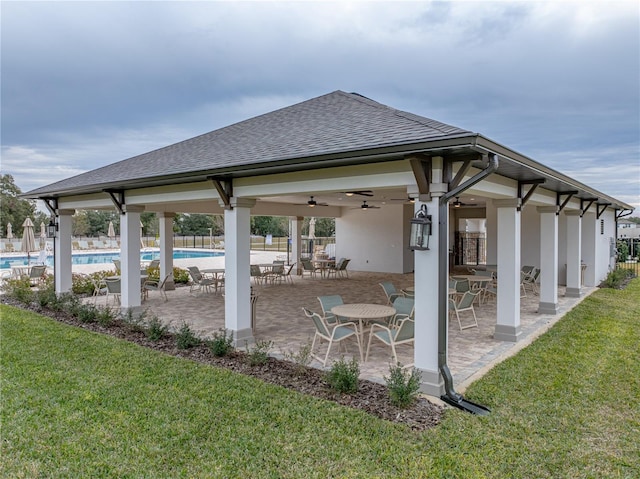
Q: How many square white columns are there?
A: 9